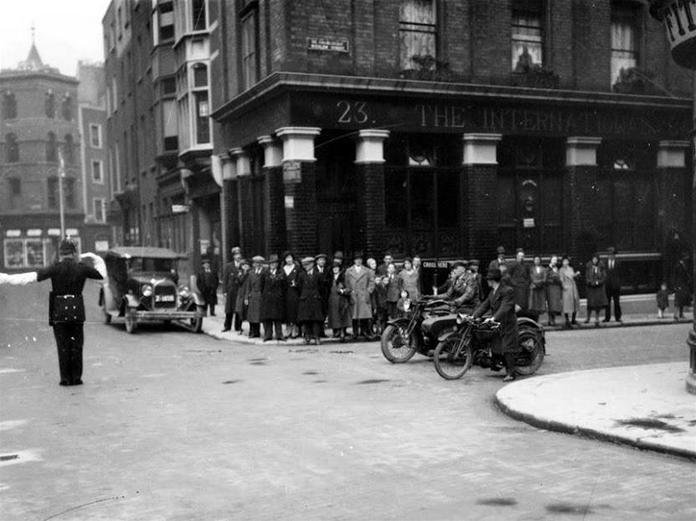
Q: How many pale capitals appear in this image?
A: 8